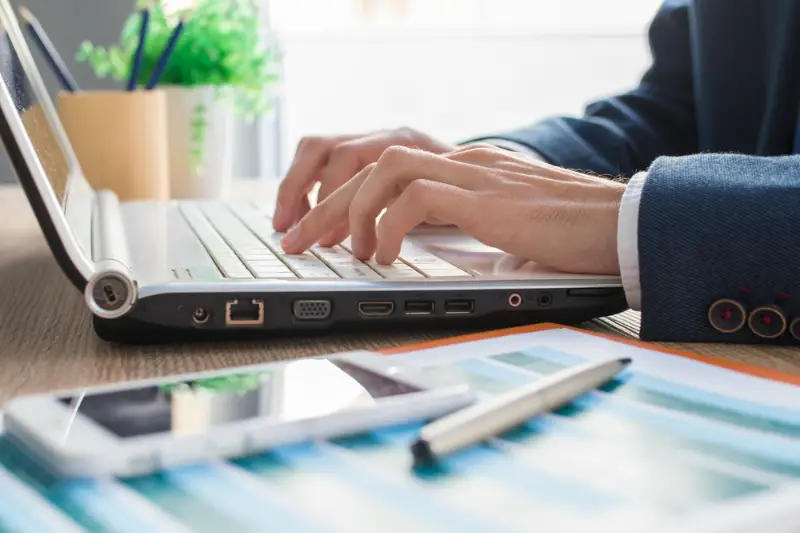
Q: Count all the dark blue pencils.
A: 3